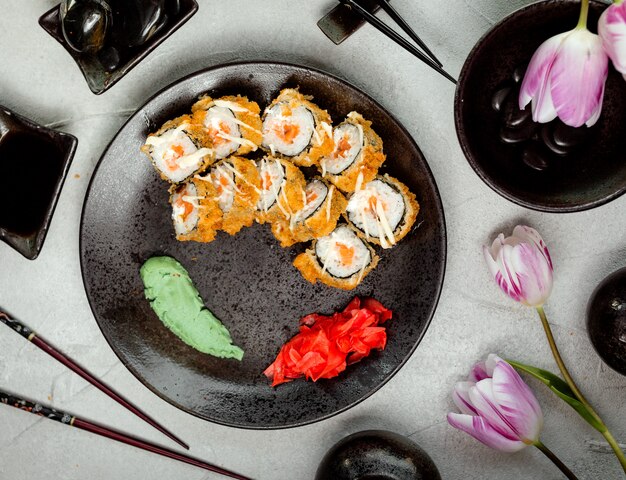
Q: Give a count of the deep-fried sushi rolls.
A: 10